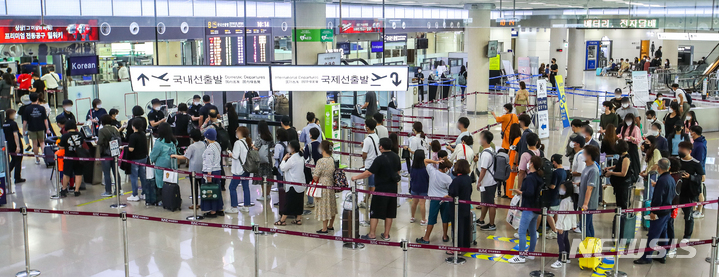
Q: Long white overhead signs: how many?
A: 2